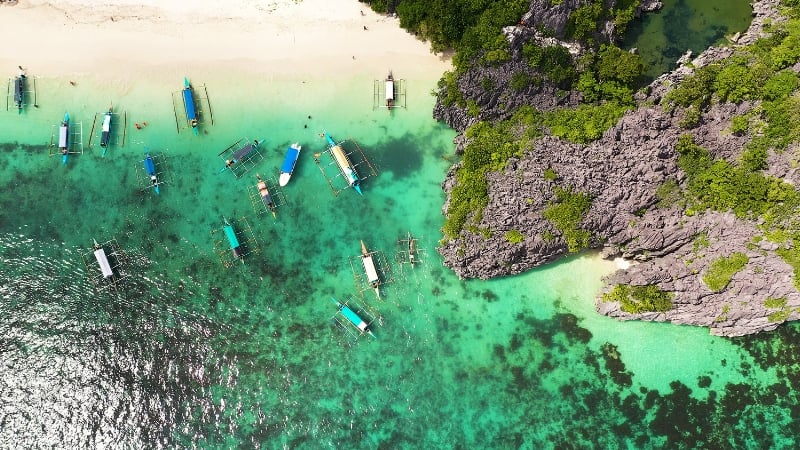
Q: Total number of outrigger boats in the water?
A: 14